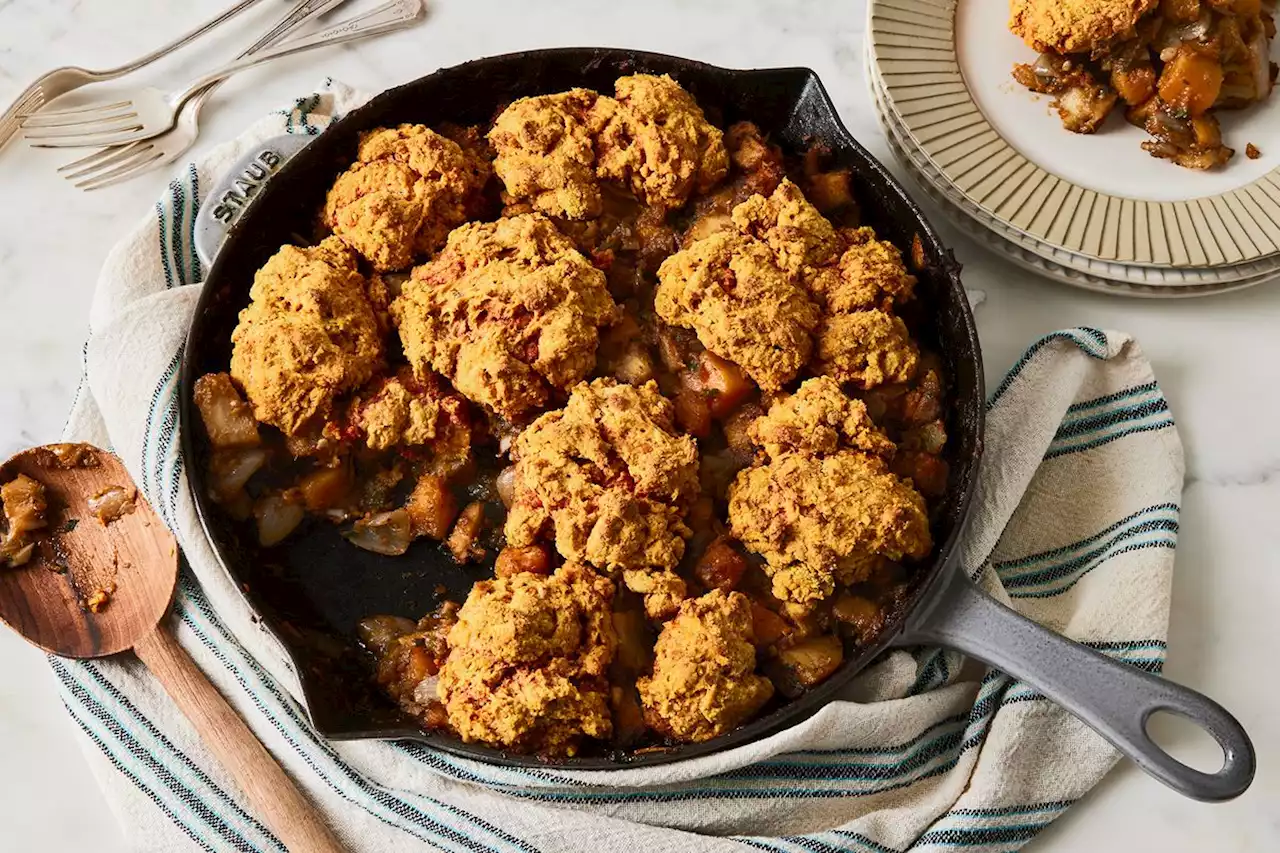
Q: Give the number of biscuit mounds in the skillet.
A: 9